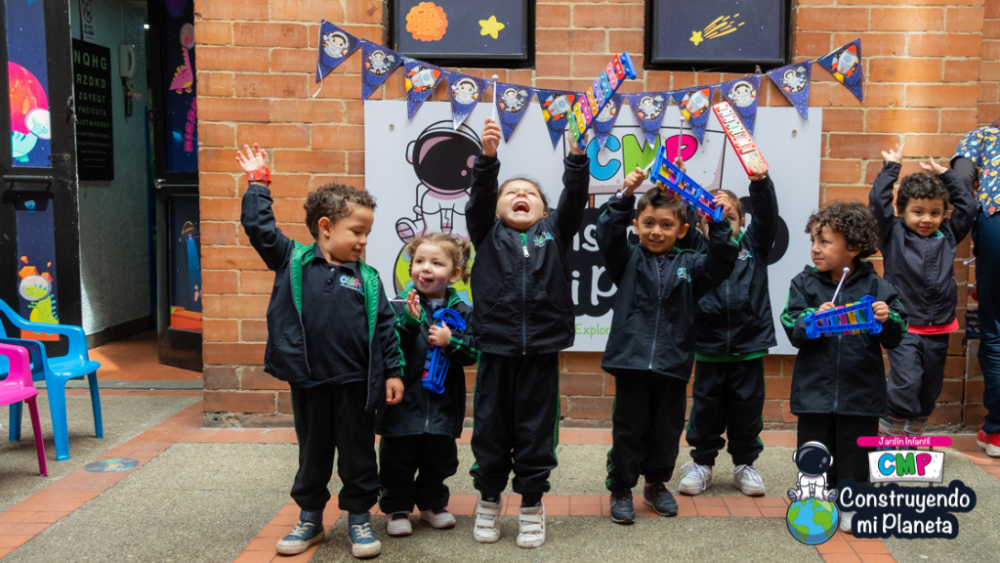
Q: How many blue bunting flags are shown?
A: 12